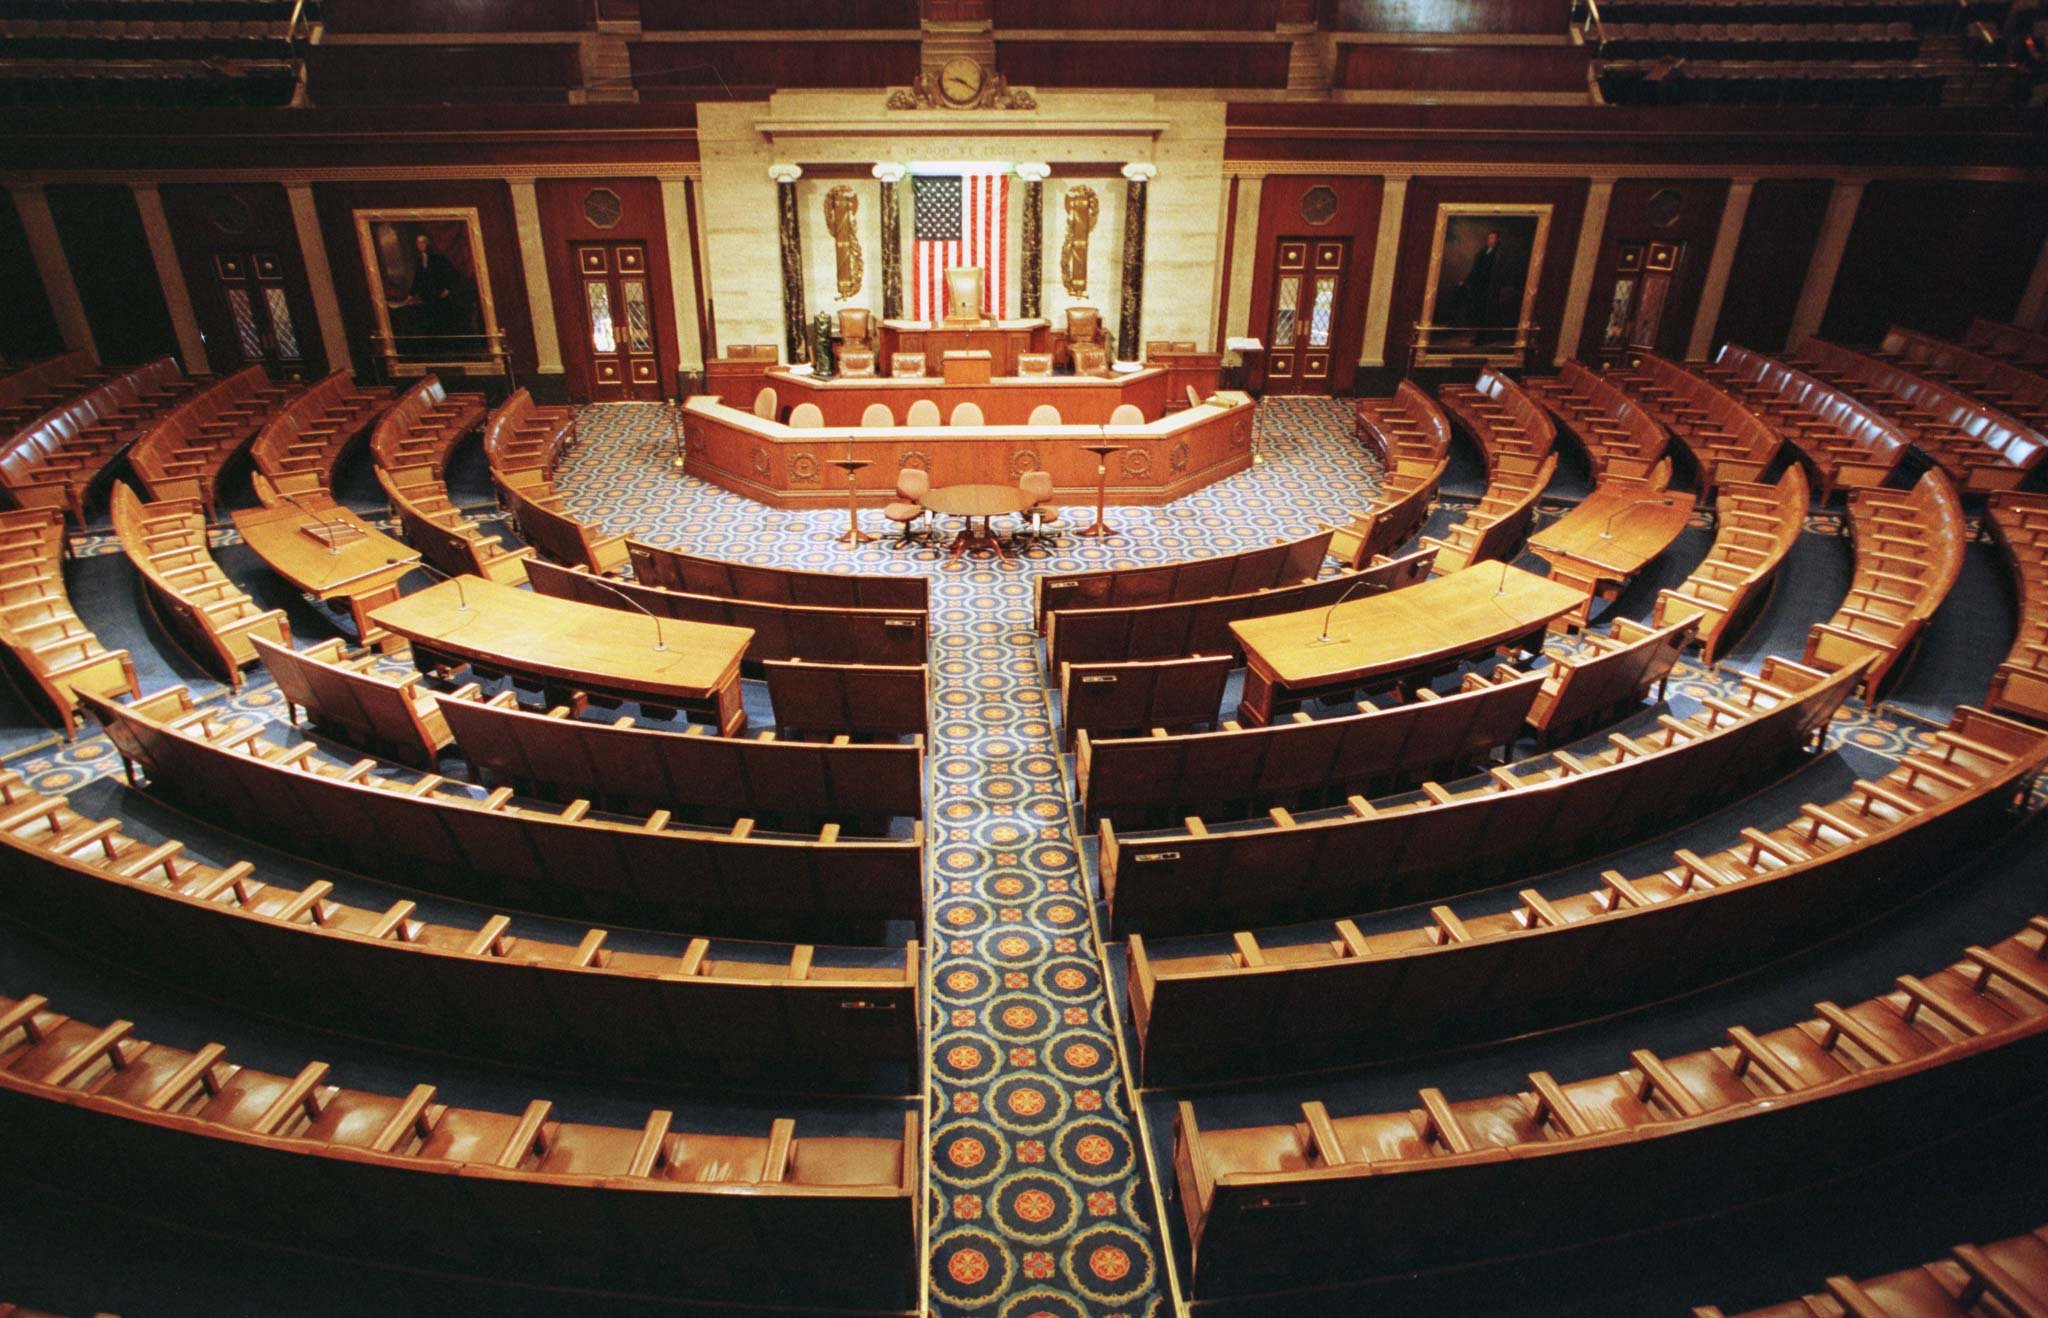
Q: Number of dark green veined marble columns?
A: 4